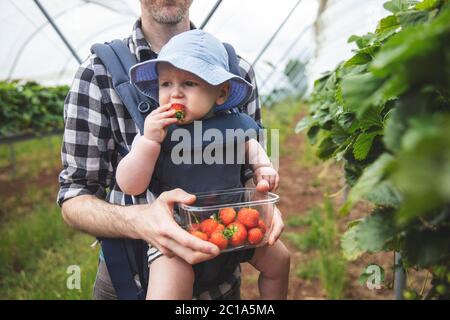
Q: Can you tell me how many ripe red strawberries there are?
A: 11